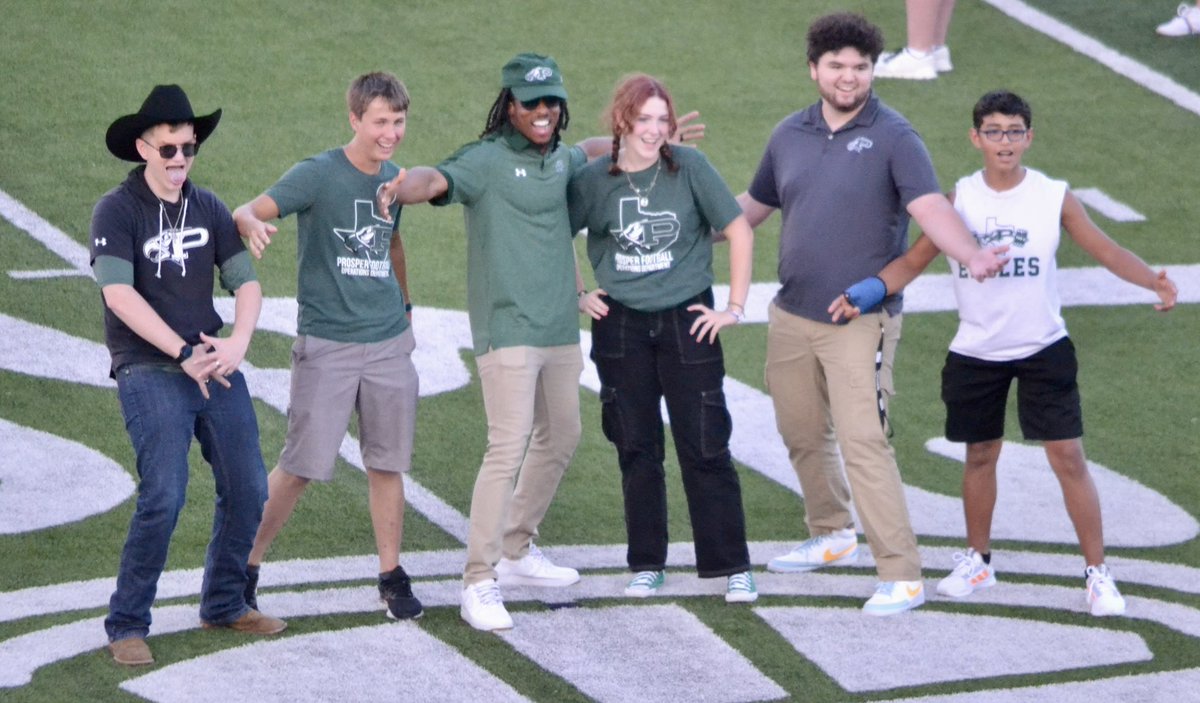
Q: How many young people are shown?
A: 6